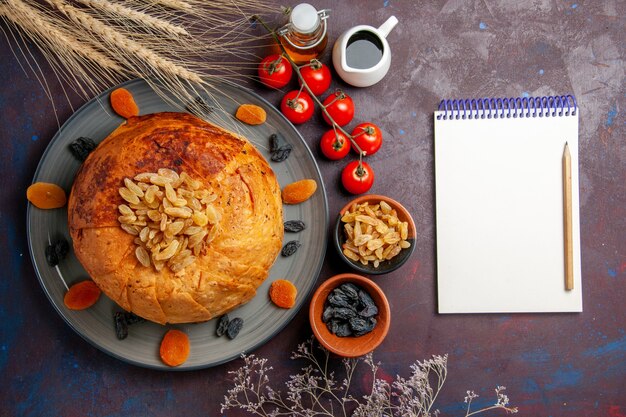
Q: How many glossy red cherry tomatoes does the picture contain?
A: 7